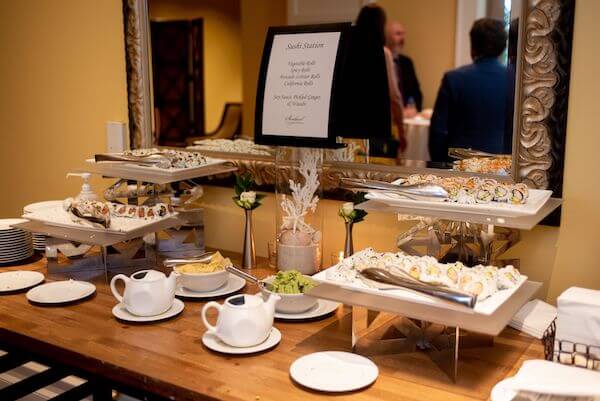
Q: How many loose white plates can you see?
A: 3